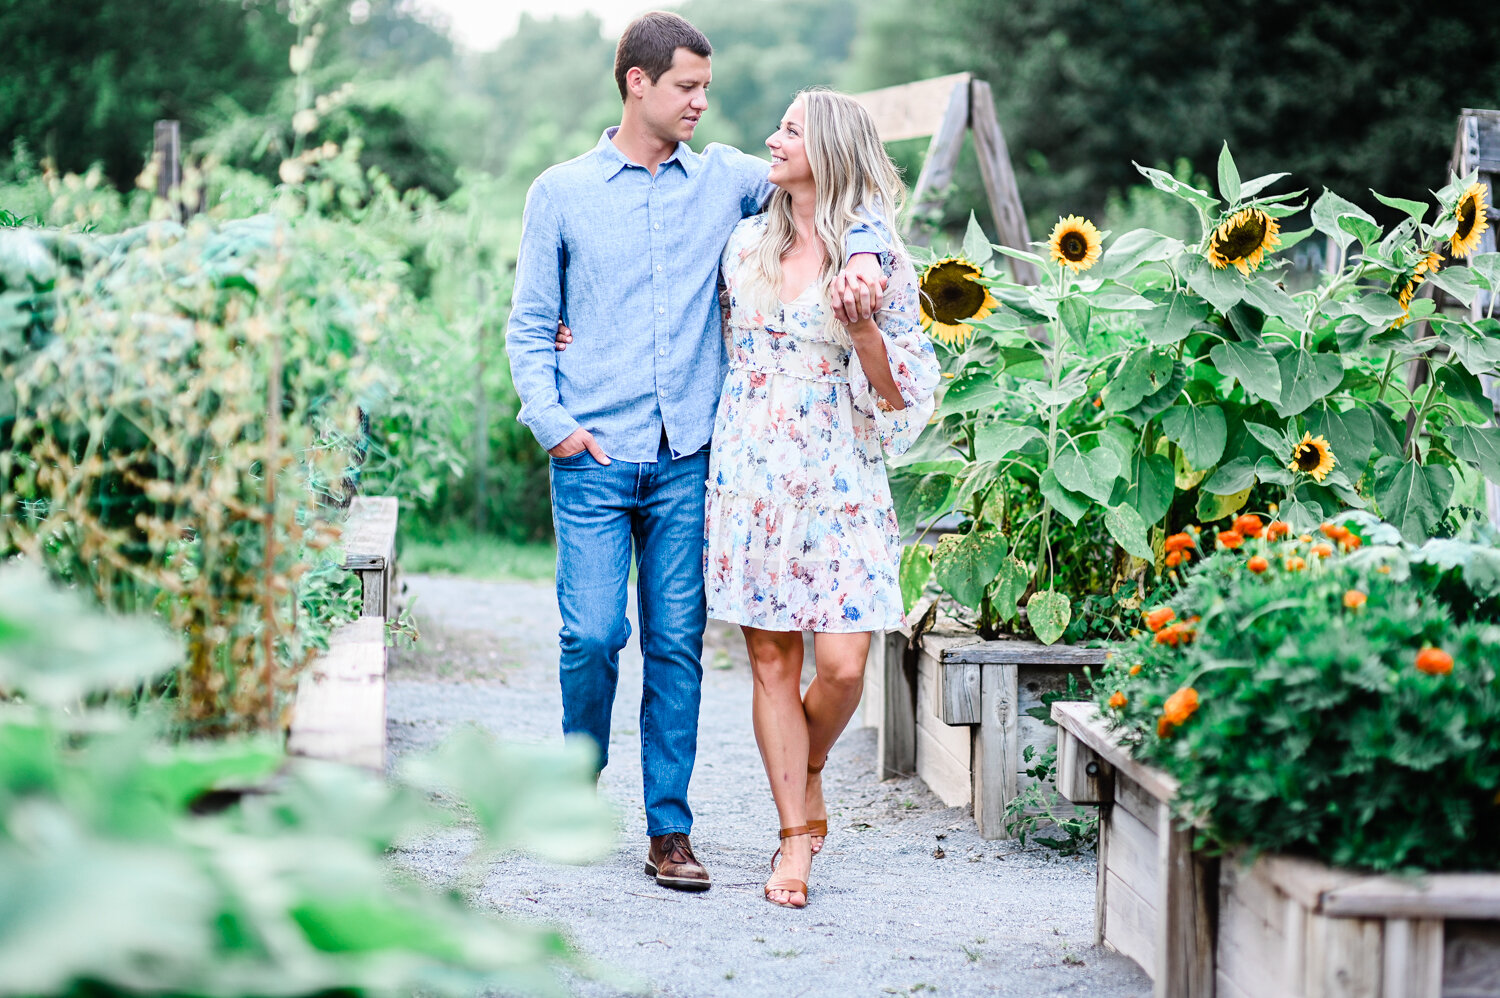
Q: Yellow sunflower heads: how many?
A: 6